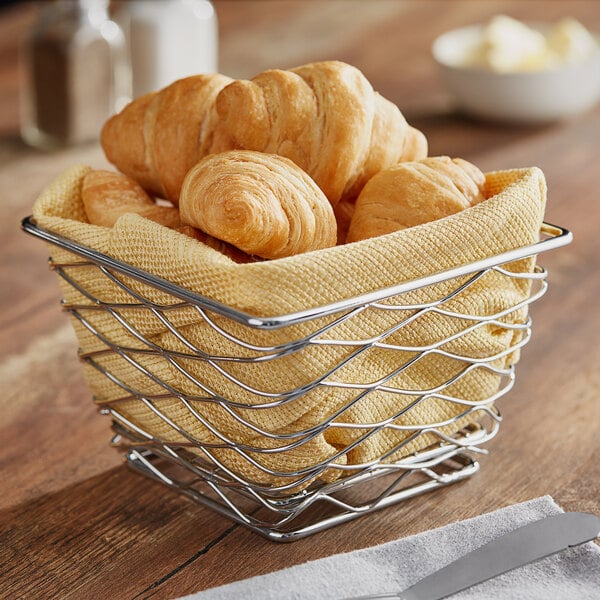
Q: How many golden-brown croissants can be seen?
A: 5